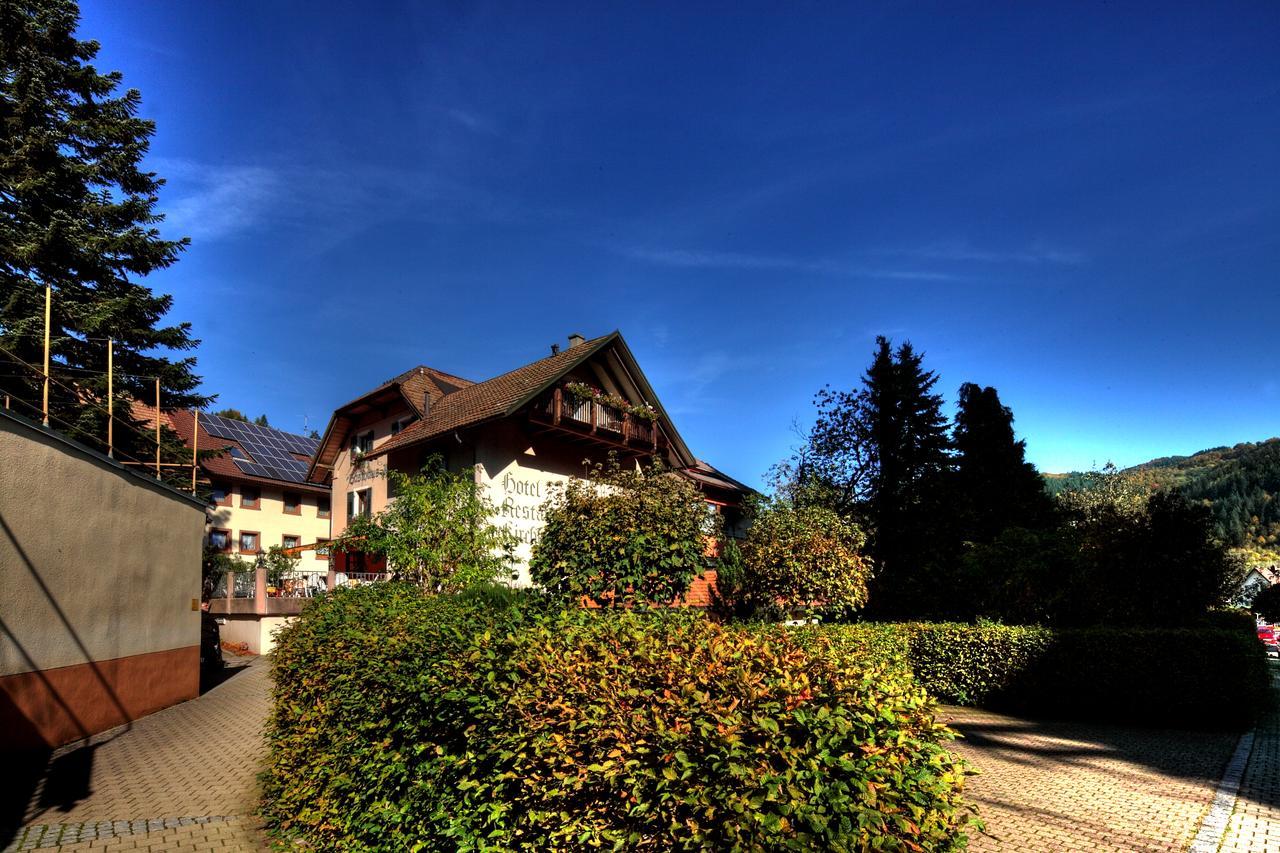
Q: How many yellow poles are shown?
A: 4